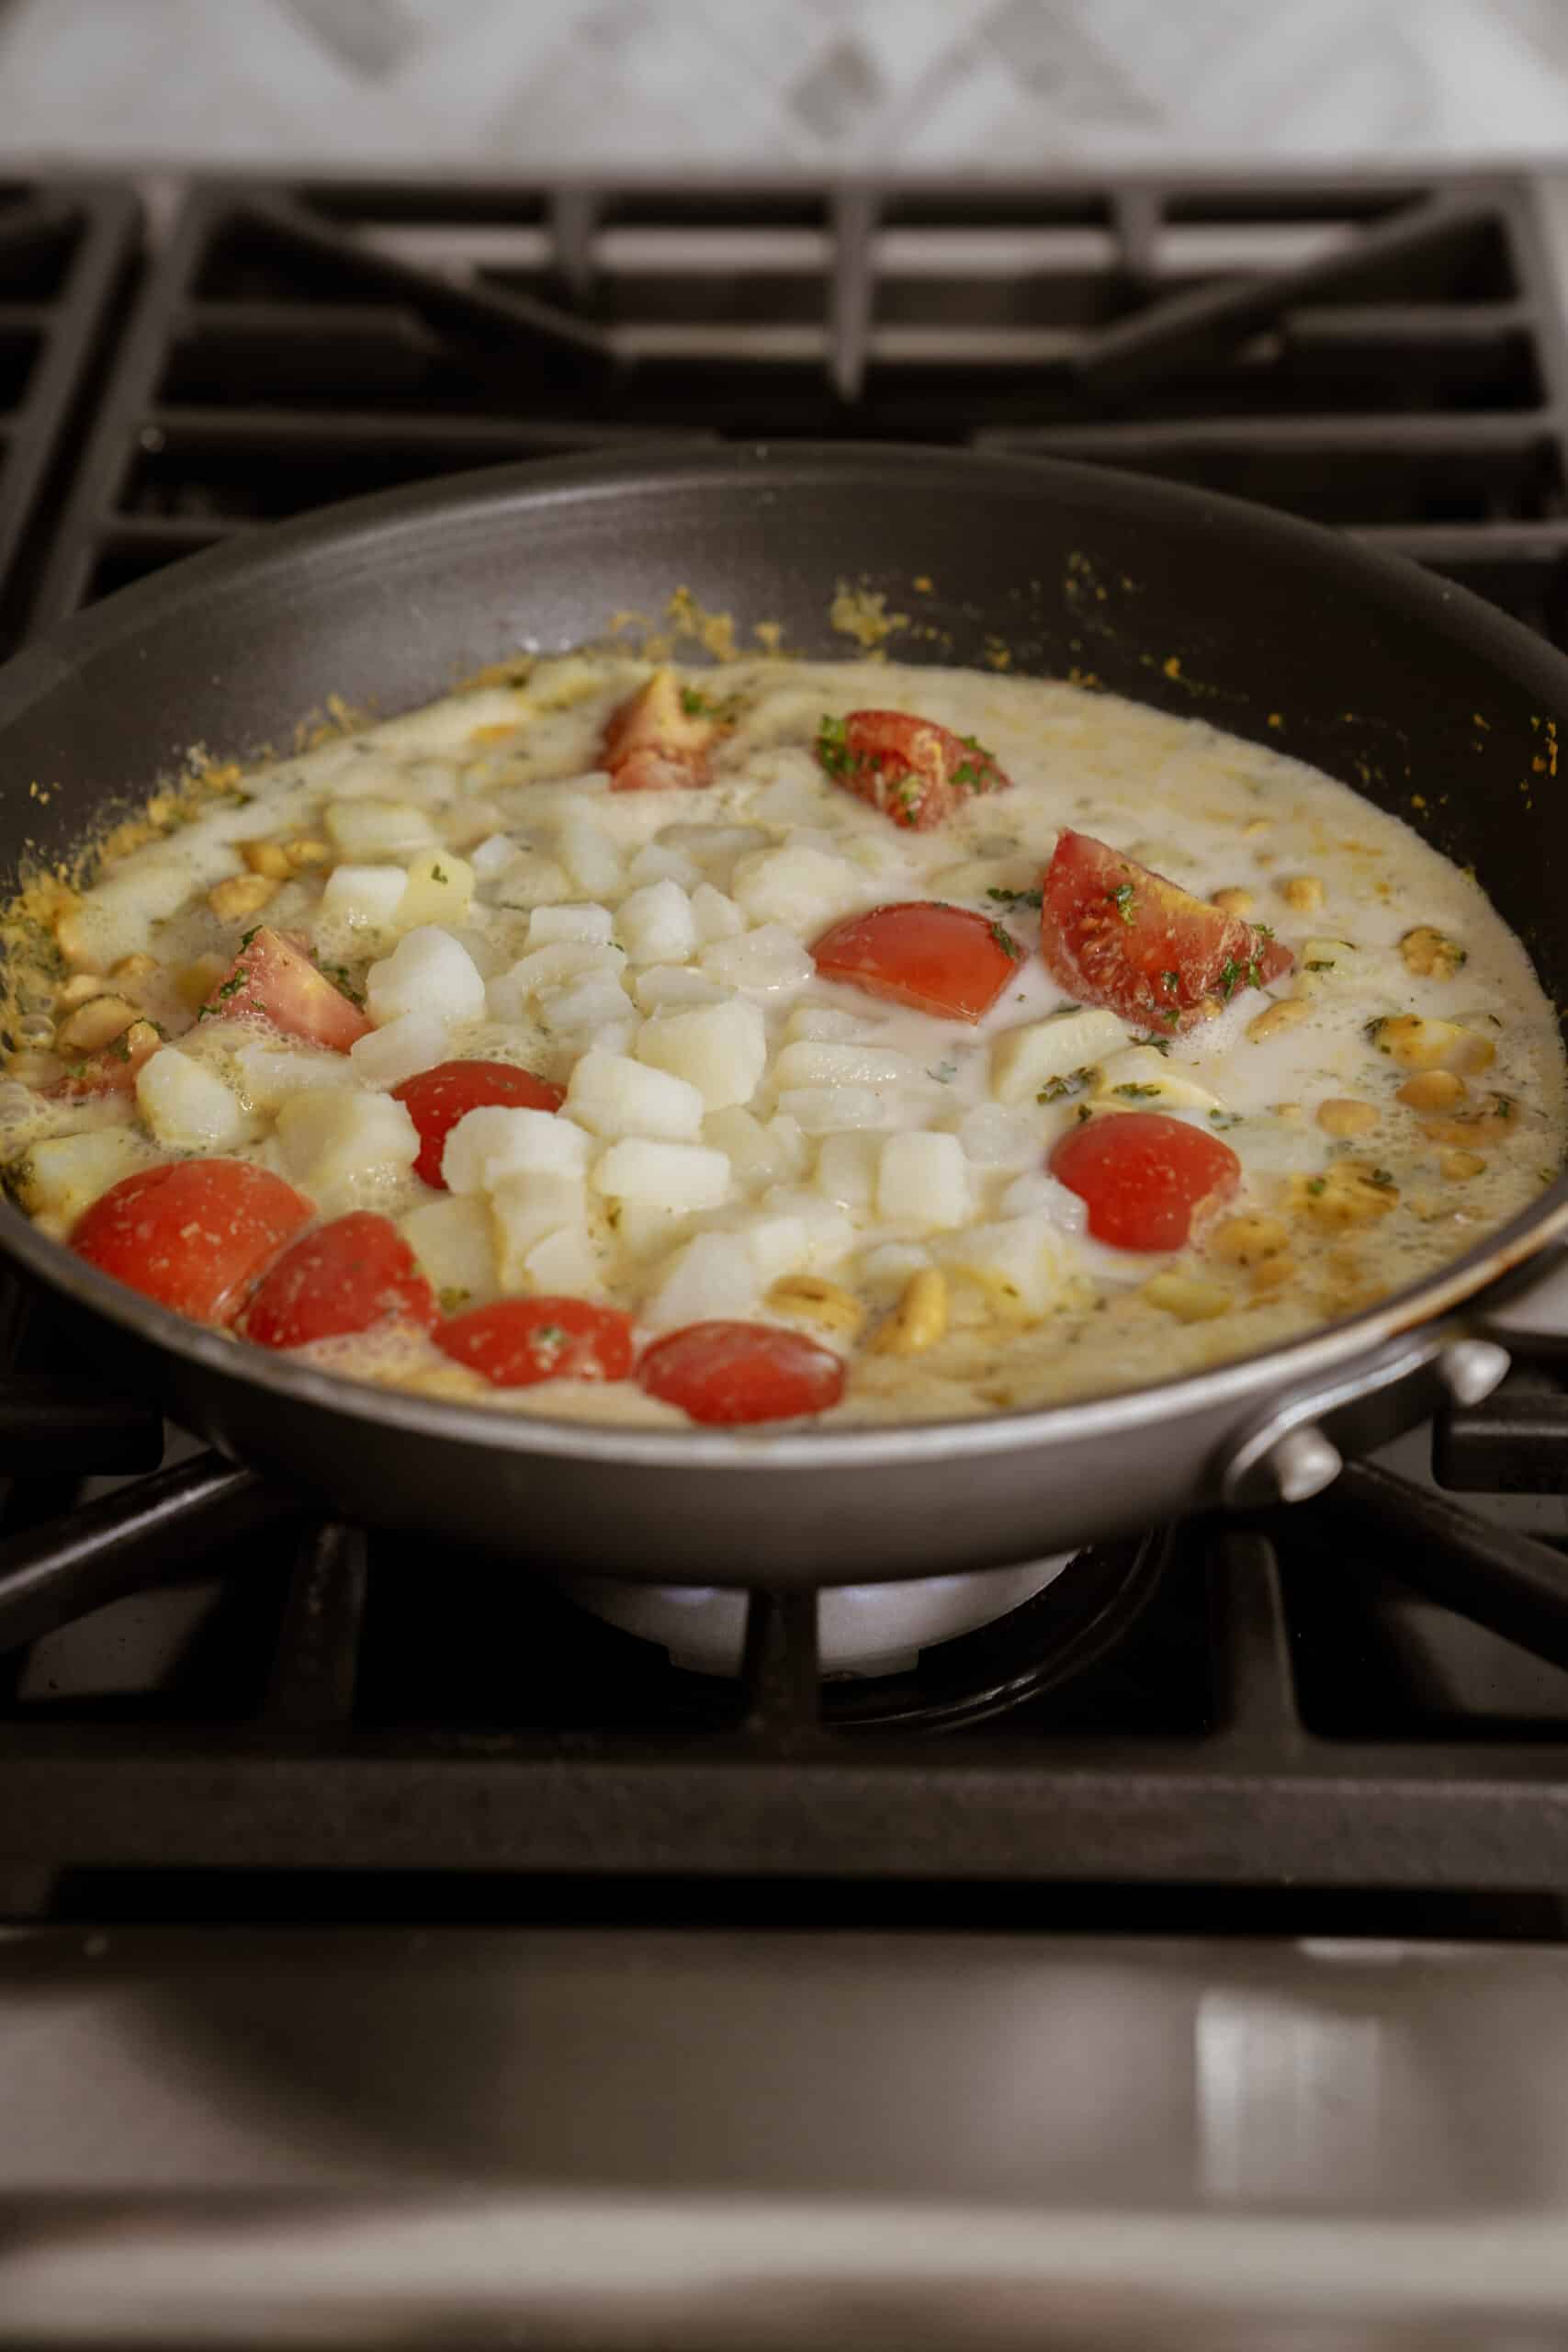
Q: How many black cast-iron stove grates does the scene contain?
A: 2